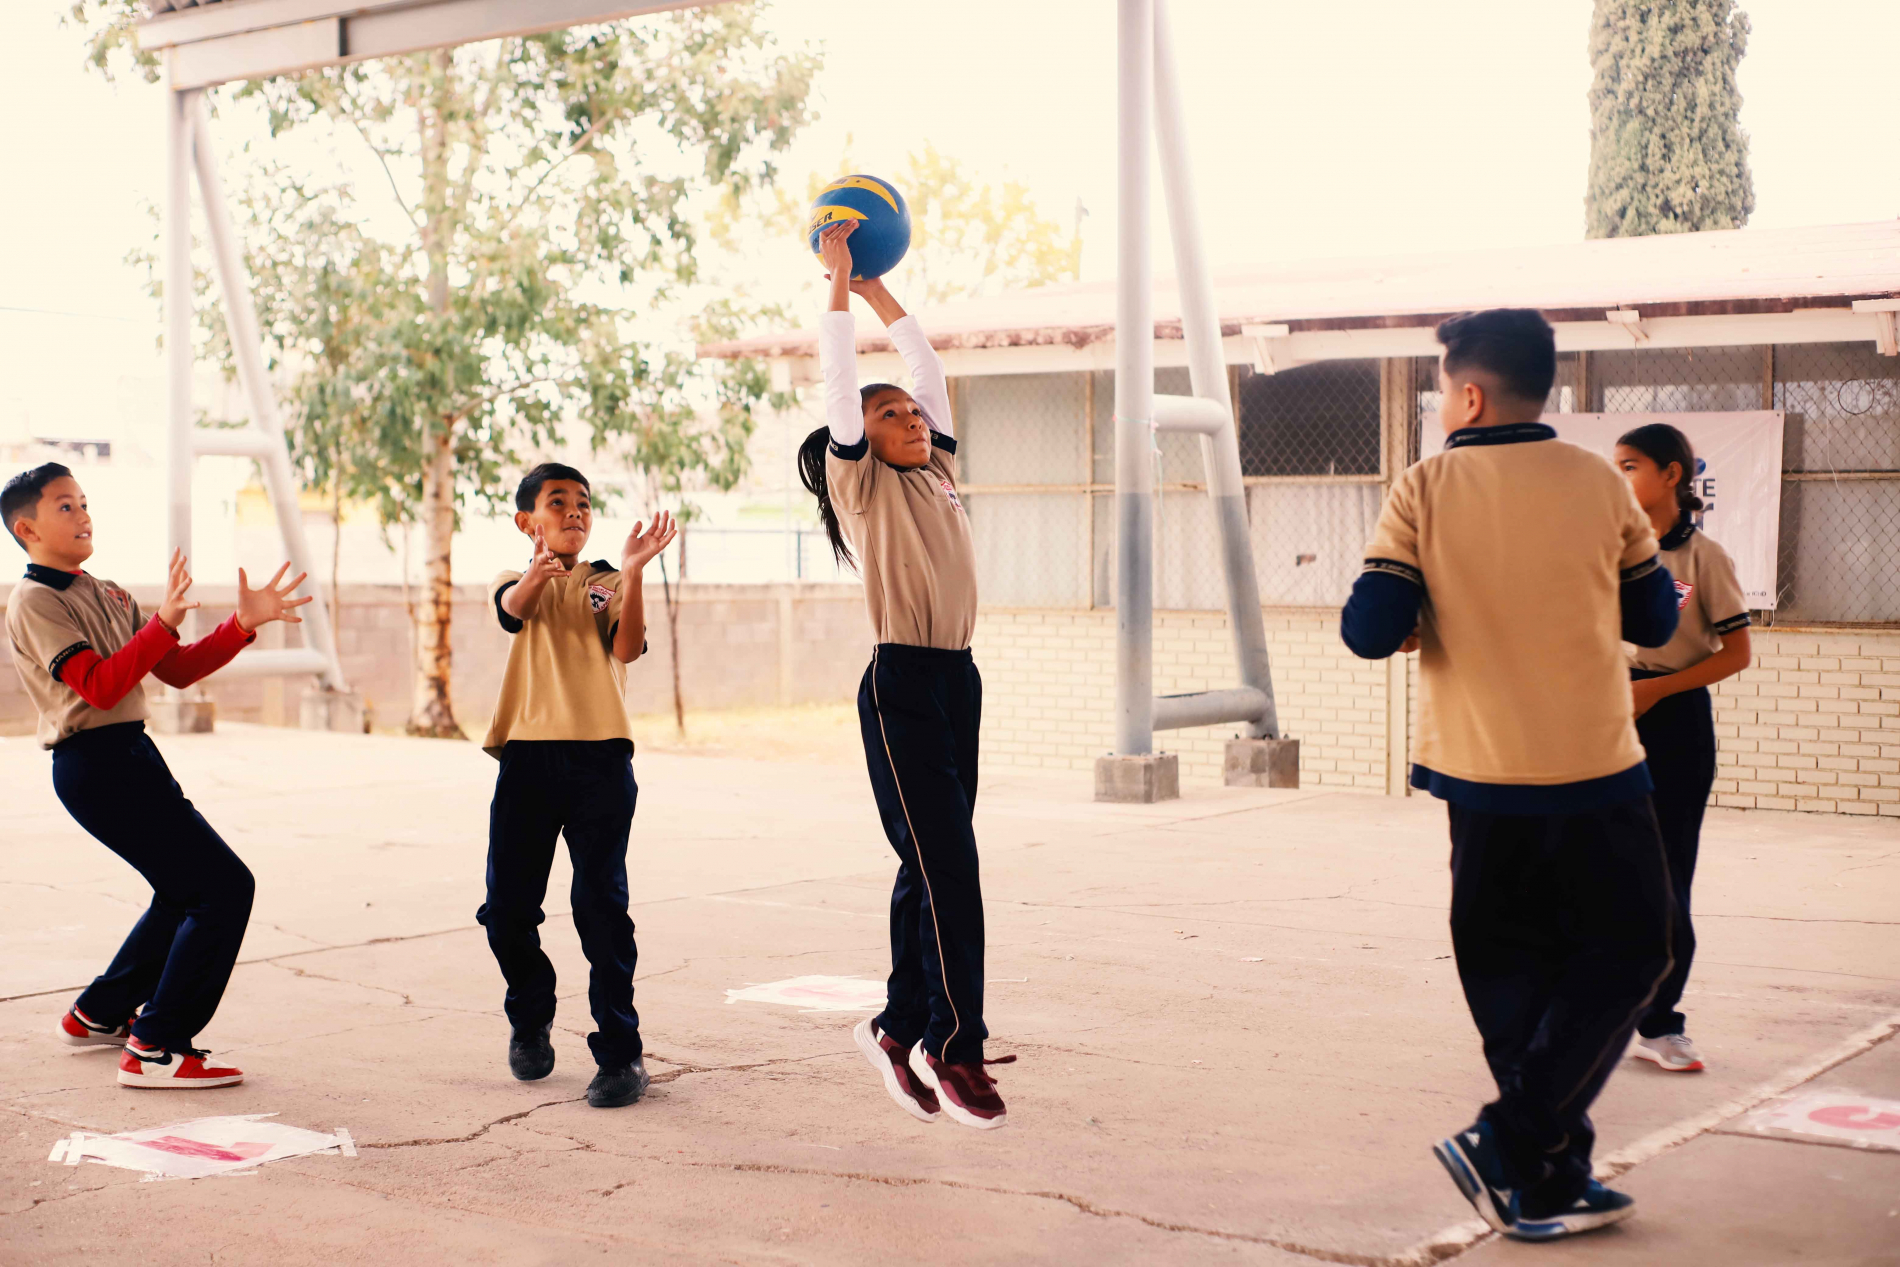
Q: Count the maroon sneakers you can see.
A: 2